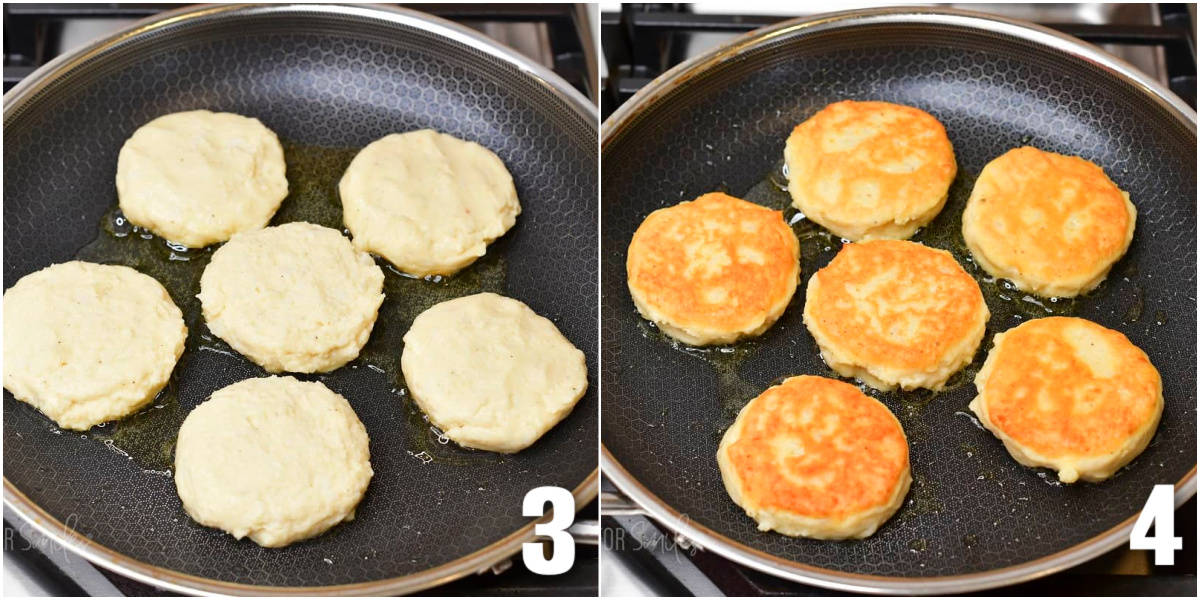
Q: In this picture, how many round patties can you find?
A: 12